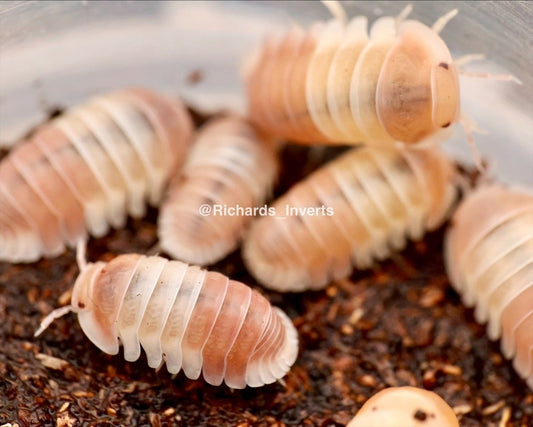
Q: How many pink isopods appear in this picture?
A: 6